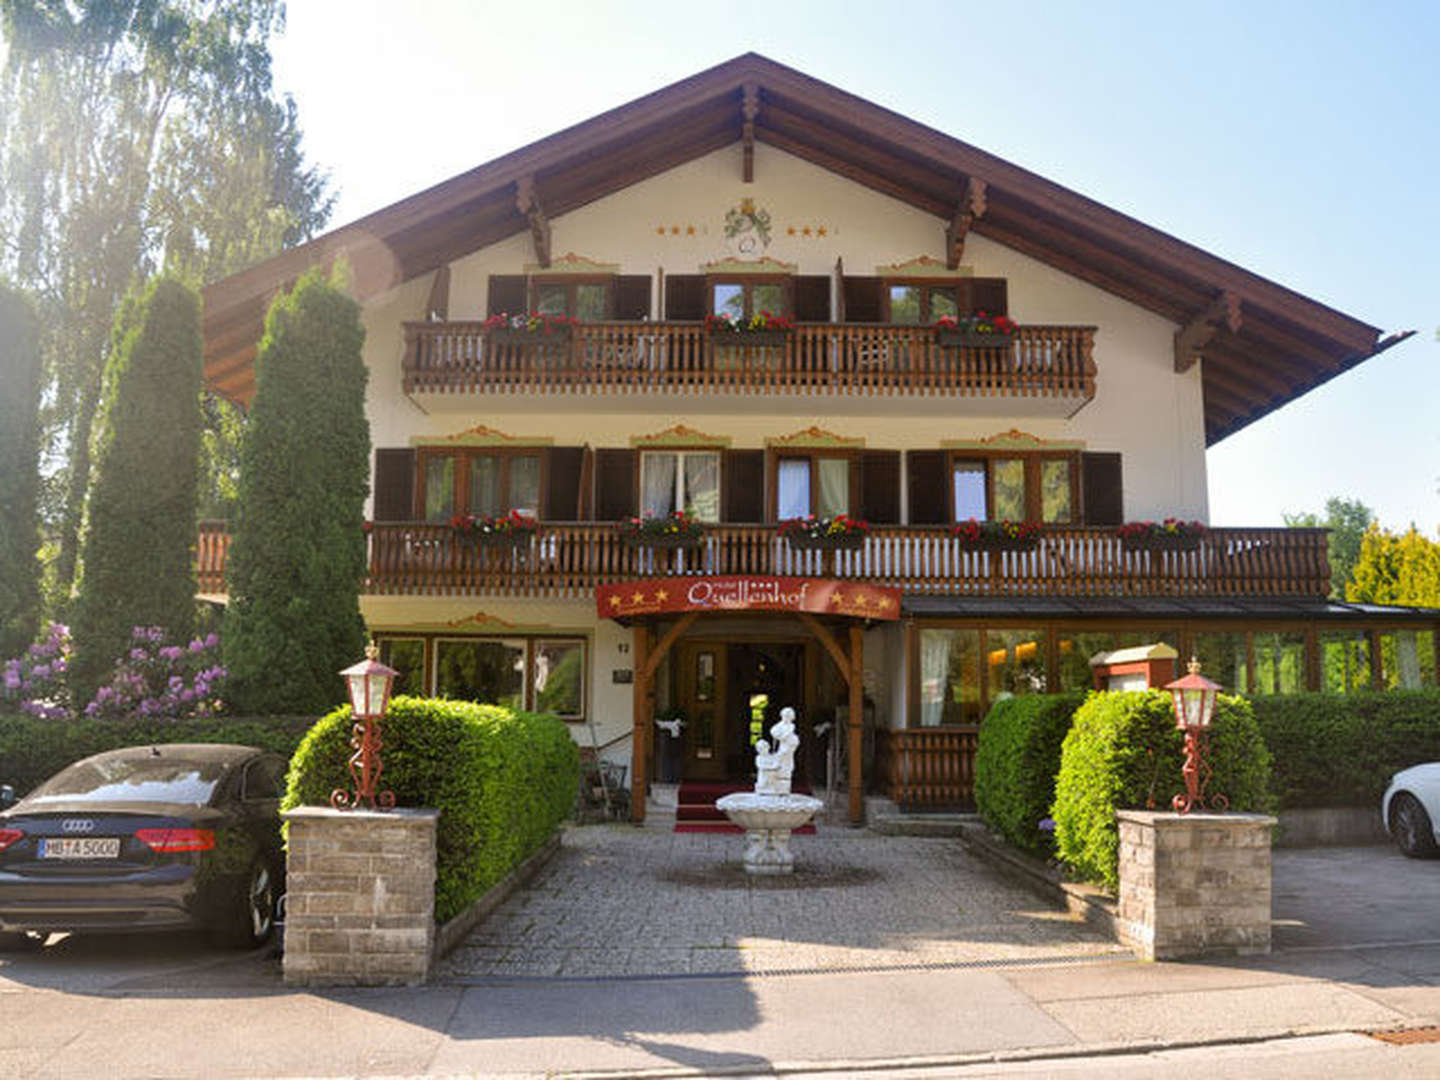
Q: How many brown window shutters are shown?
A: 13